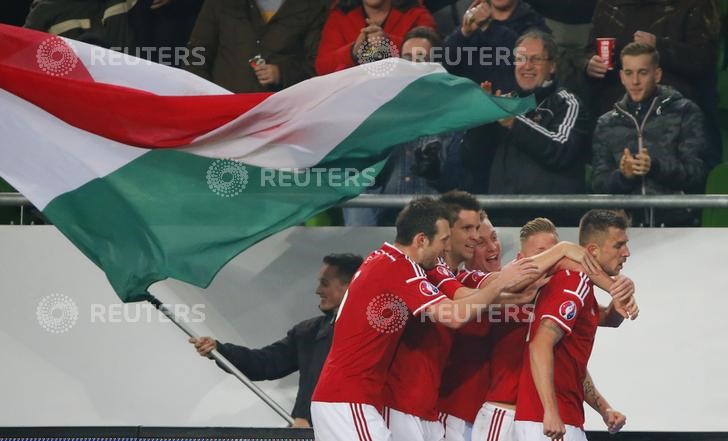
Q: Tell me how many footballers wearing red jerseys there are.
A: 5